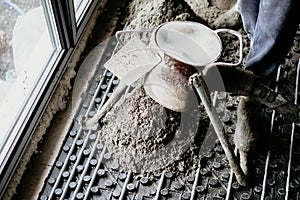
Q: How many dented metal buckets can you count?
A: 1